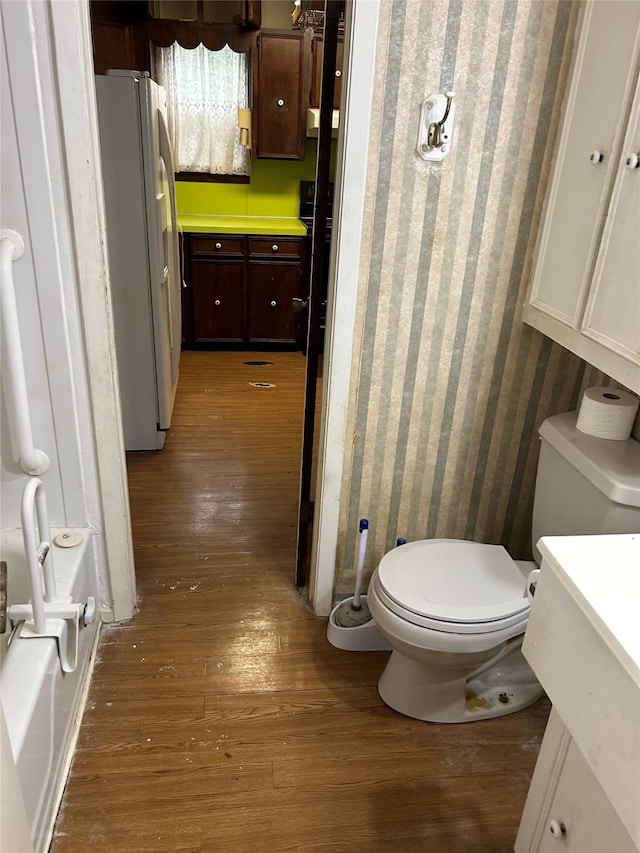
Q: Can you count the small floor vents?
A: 2